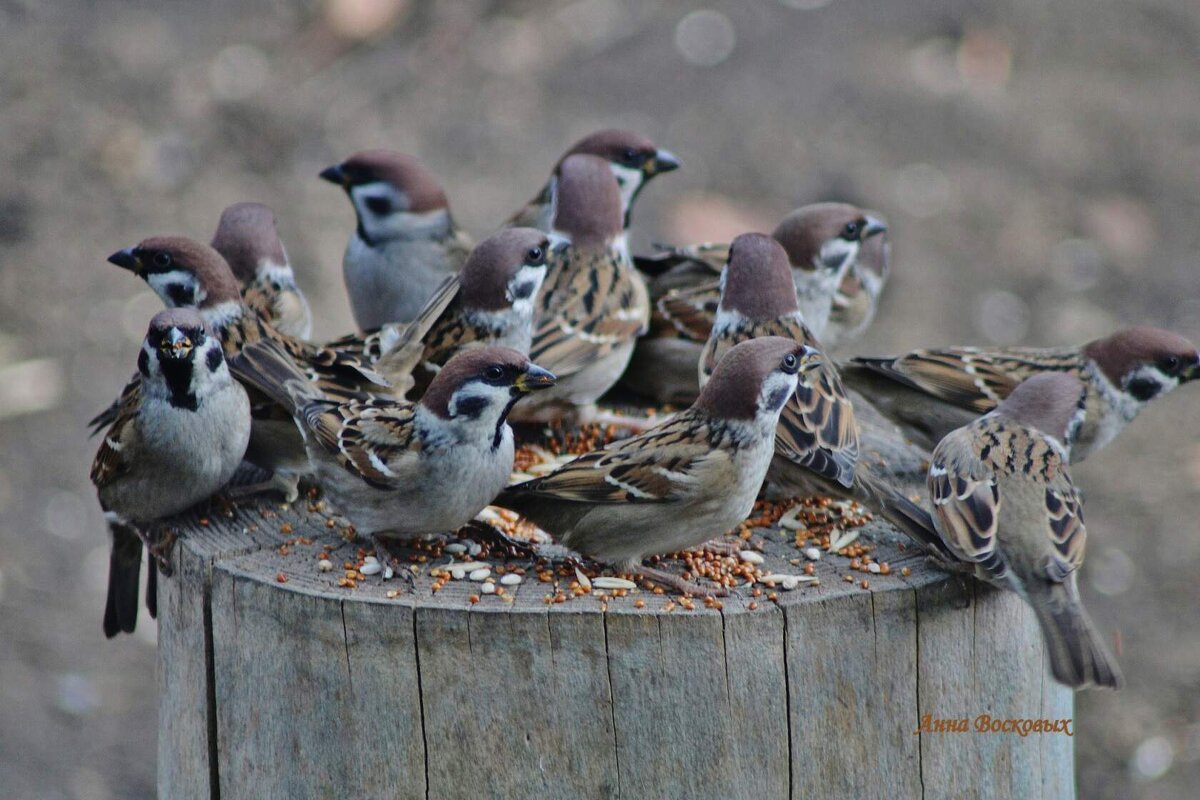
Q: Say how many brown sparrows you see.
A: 14